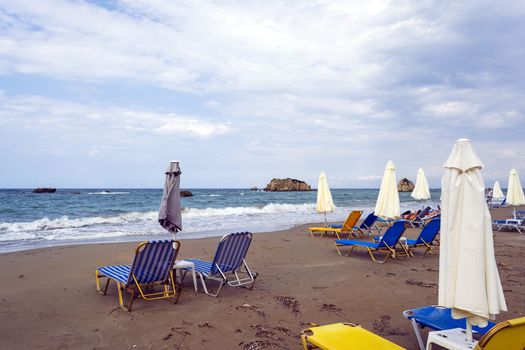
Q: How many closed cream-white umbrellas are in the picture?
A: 6